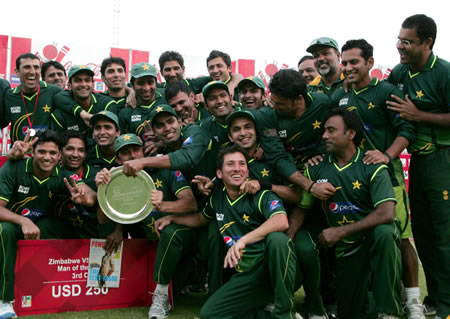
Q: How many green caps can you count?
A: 9